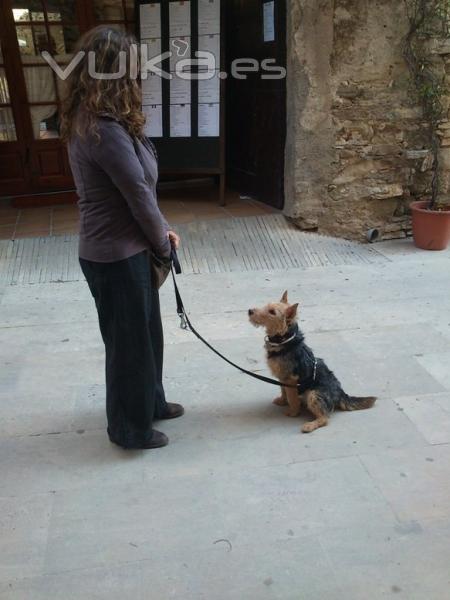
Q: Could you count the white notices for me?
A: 13